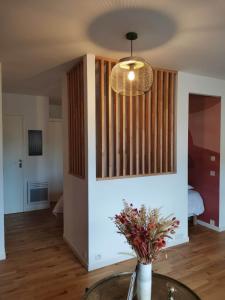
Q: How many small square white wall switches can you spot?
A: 2